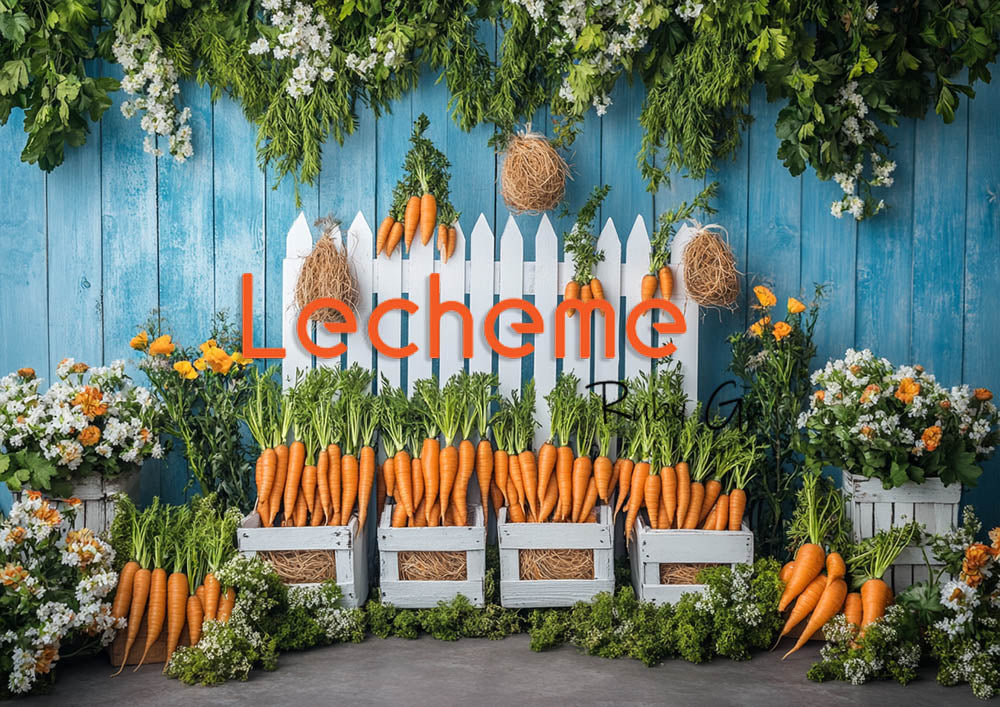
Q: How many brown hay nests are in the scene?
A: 3